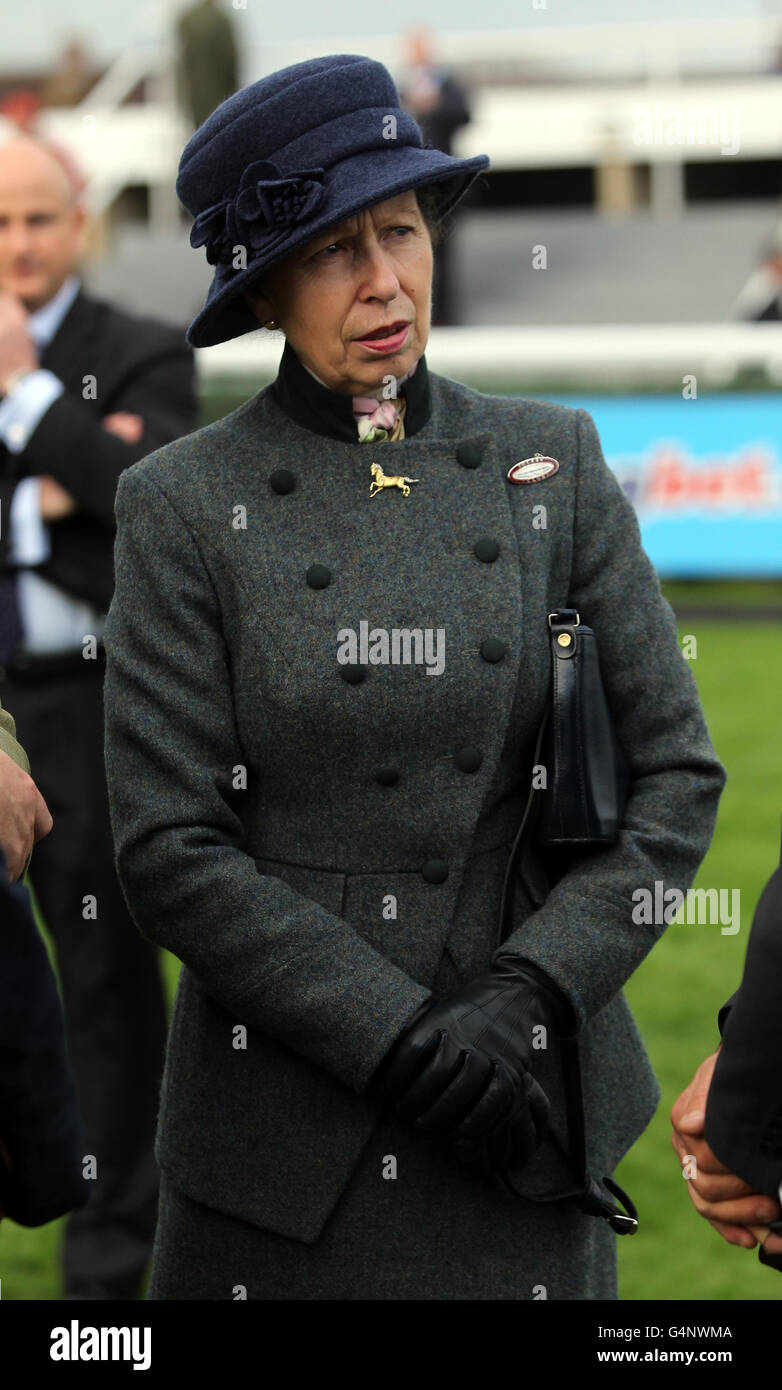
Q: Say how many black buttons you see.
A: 9